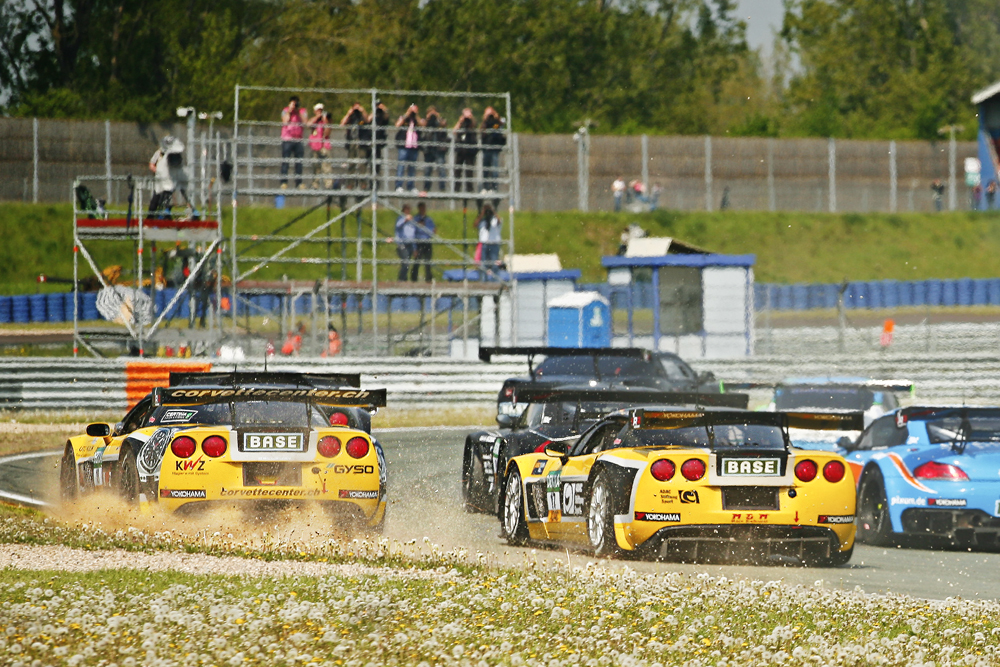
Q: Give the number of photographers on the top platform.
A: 8